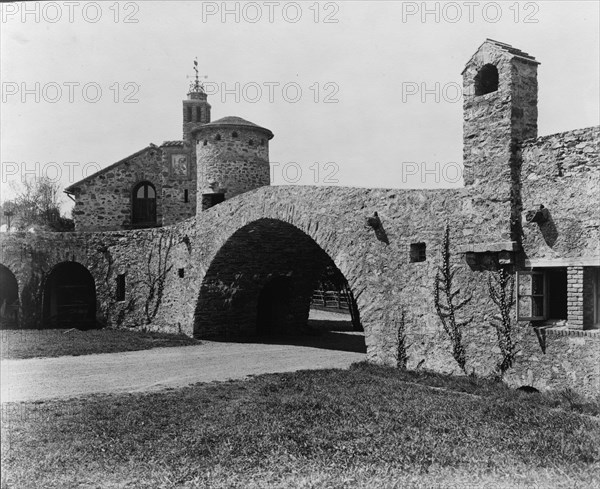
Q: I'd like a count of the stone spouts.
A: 2